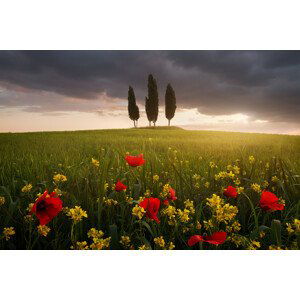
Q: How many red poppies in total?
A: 8